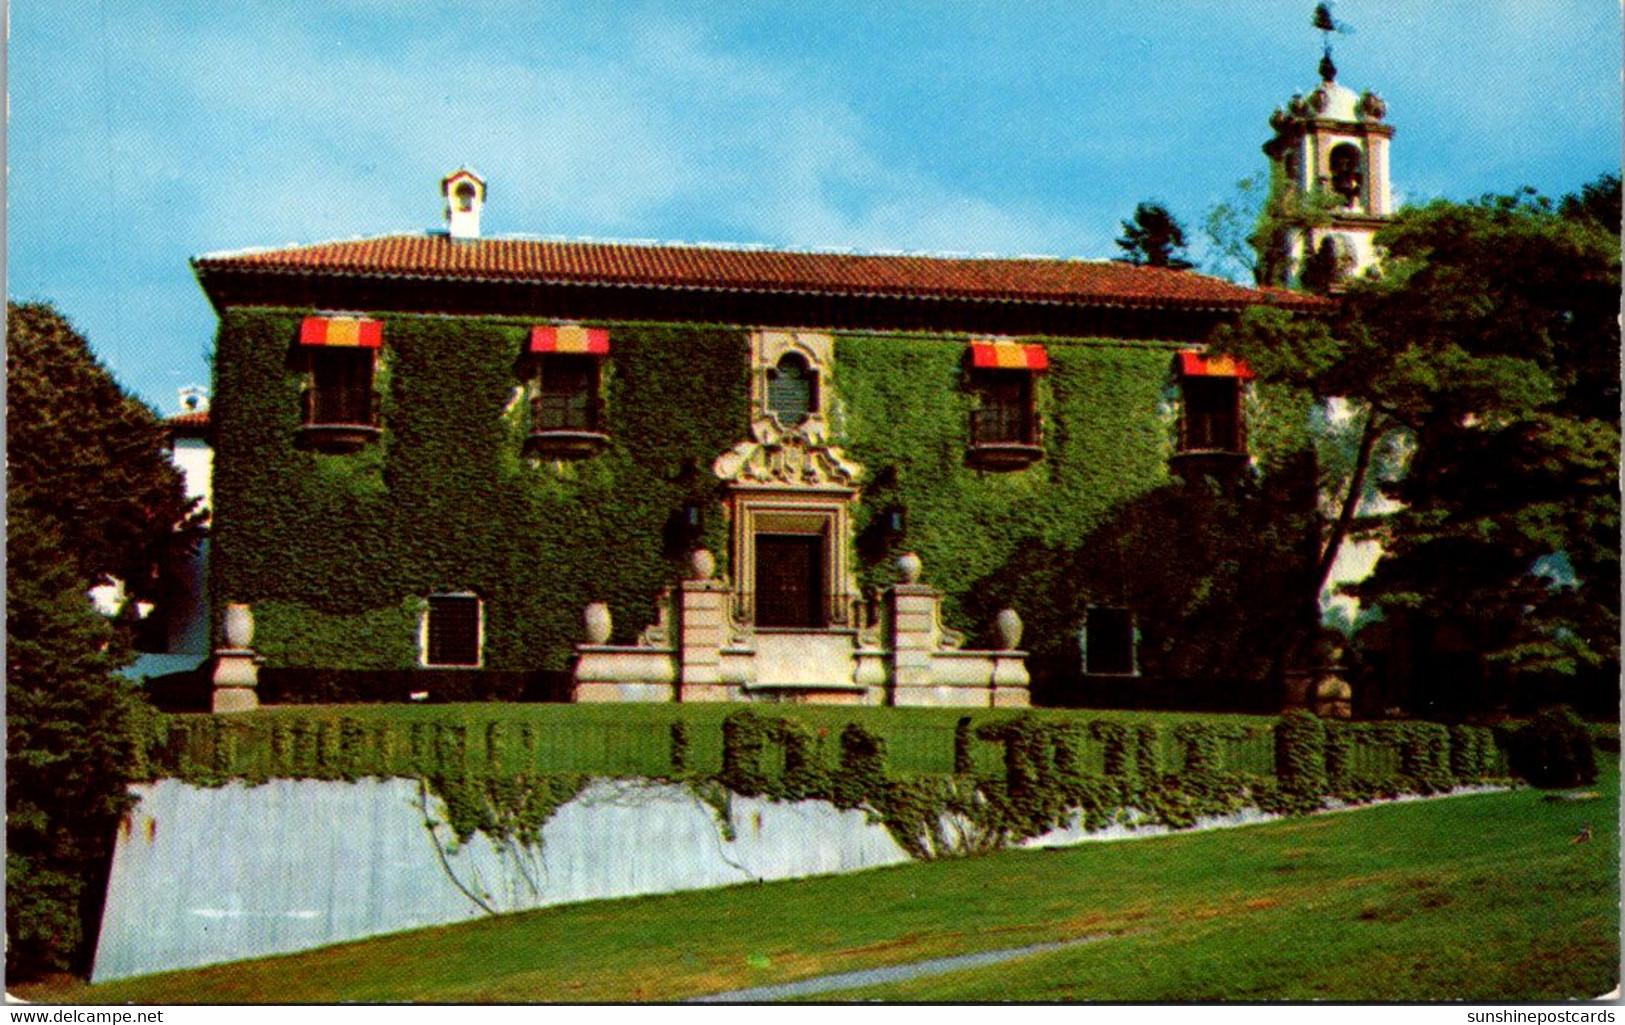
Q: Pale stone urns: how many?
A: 5